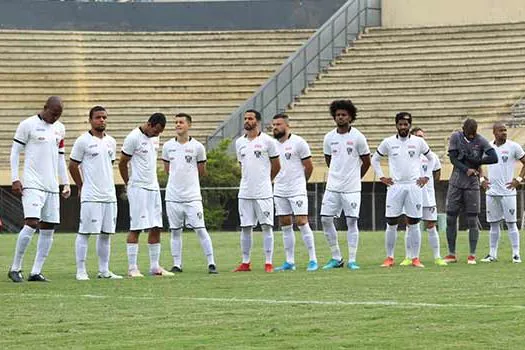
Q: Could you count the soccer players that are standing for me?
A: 11